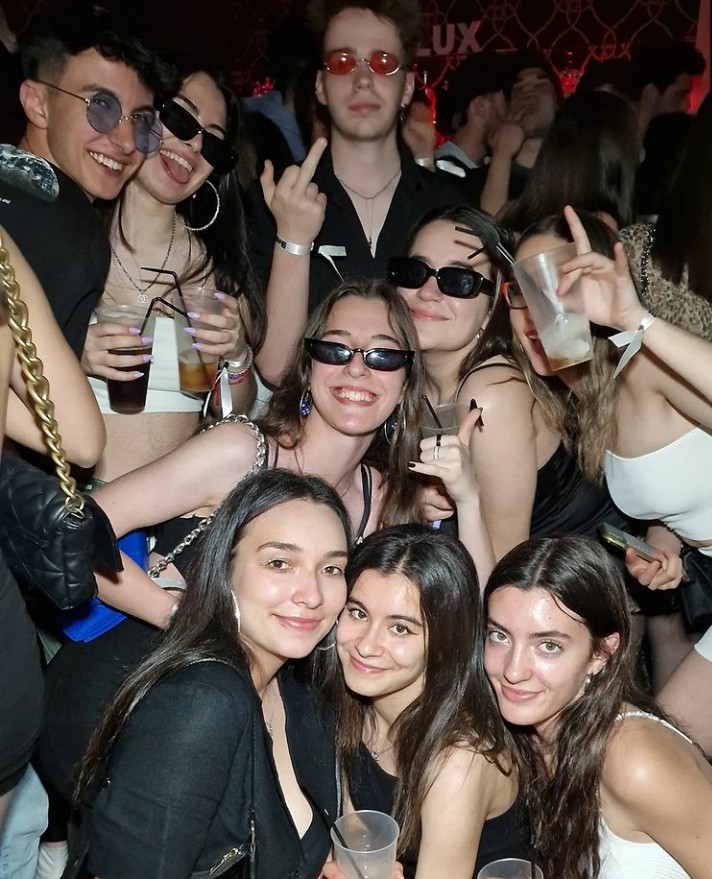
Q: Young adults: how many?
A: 9